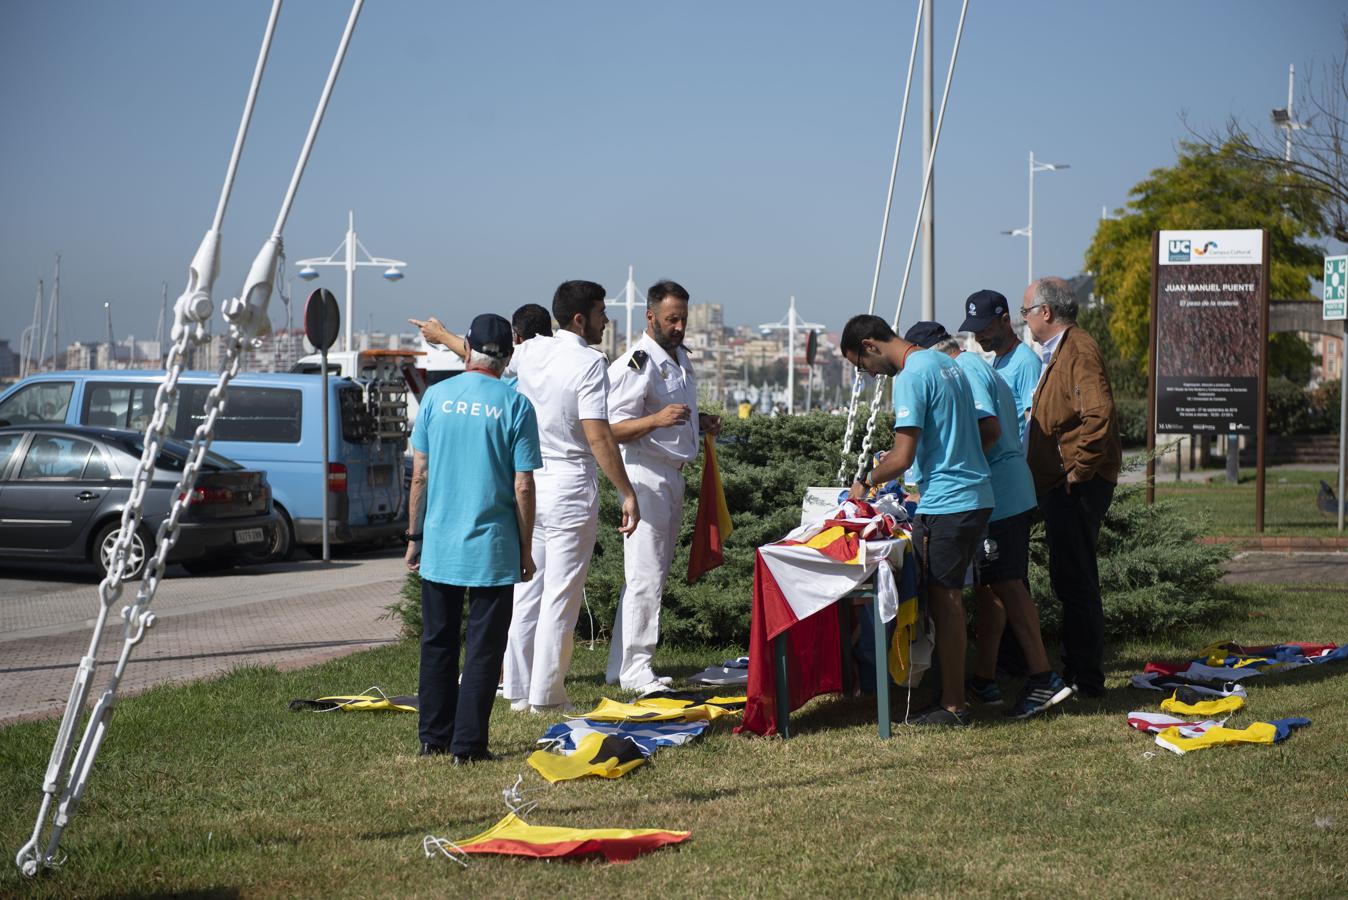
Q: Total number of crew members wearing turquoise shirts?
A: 5